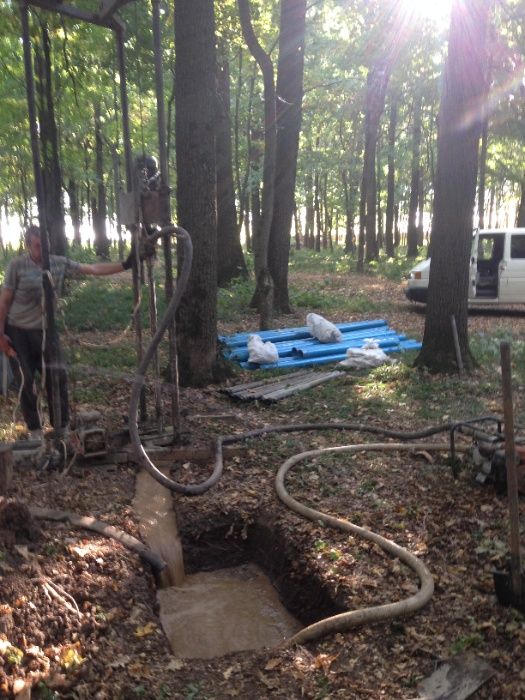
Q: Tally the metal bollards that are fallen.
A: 0